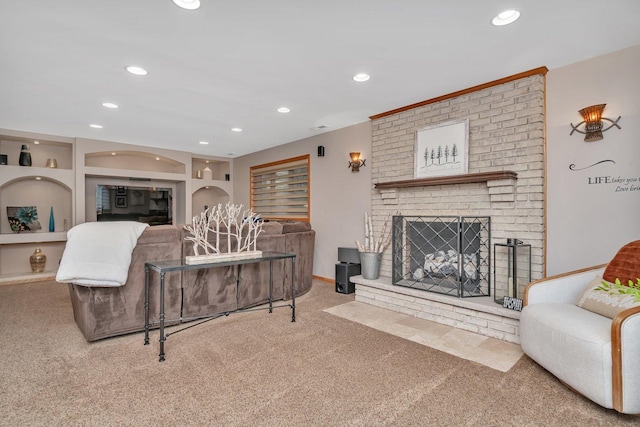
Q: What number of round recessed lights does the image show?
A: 9